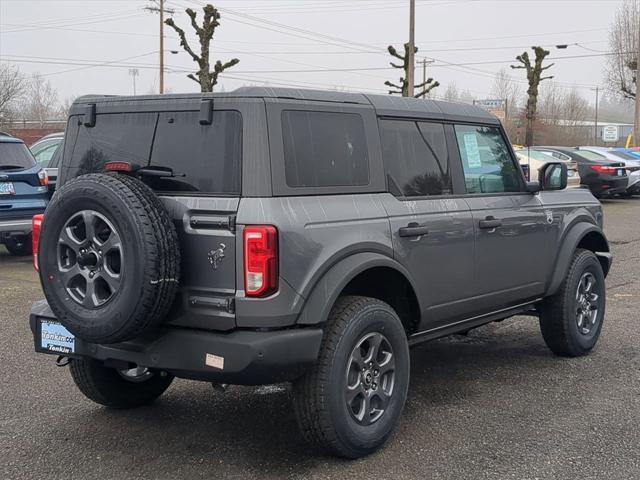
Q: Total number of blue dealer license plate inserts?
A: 1